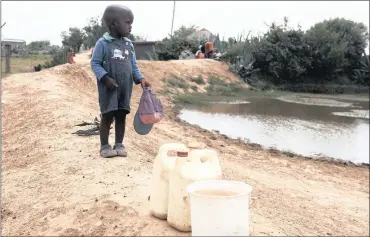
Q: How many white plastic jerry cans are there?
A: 2